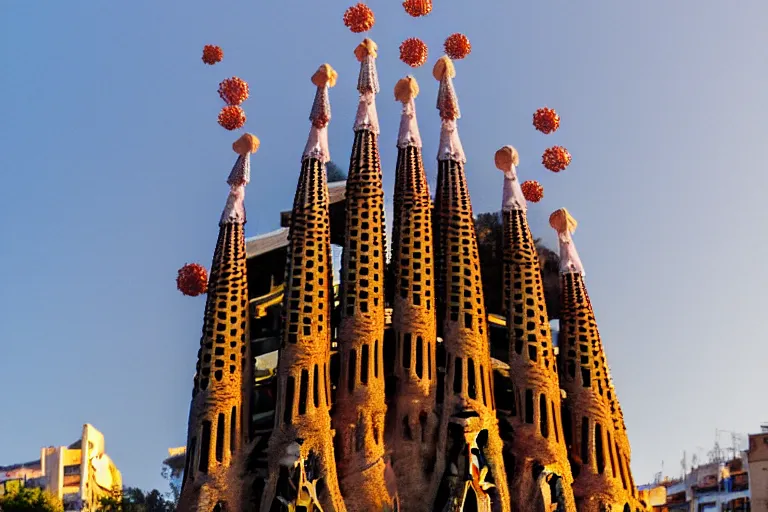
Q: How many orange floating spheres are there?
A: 11